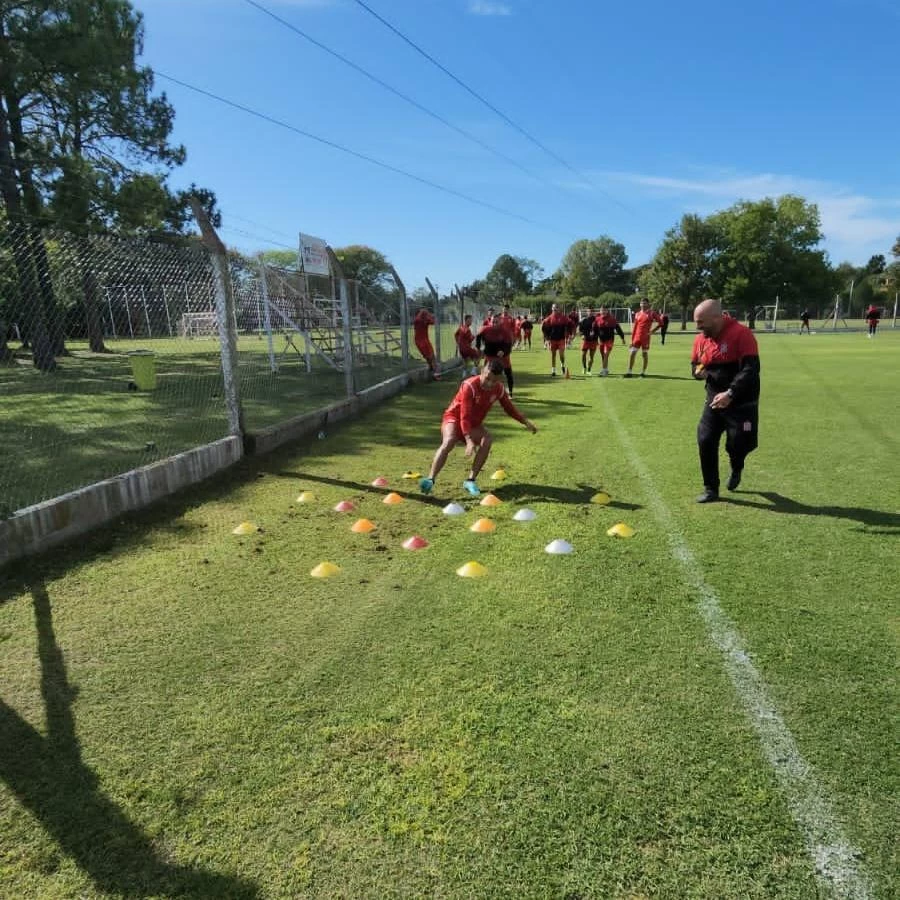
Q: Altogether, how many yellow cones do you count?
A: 8